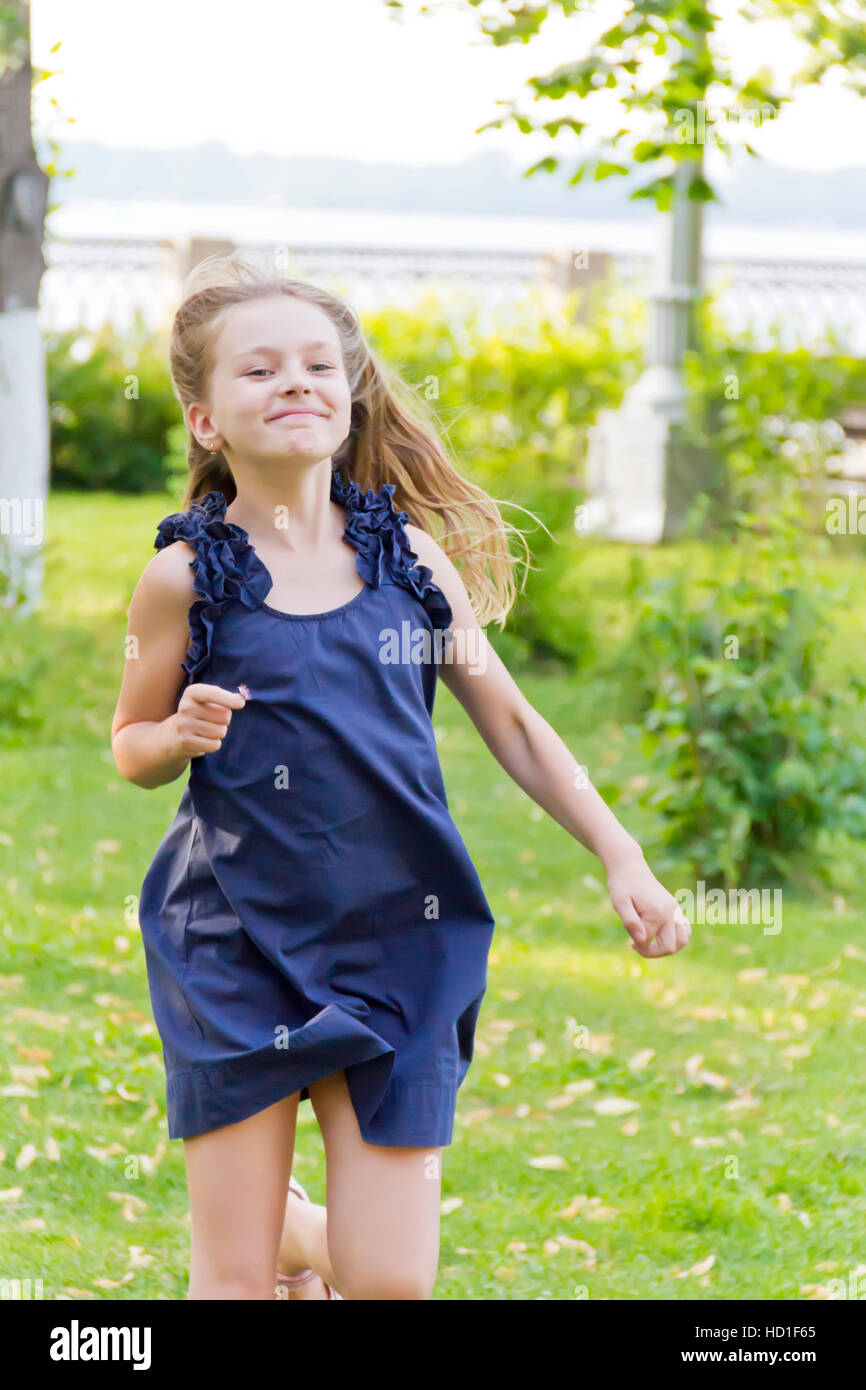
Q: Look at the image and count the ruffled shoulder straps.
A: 2